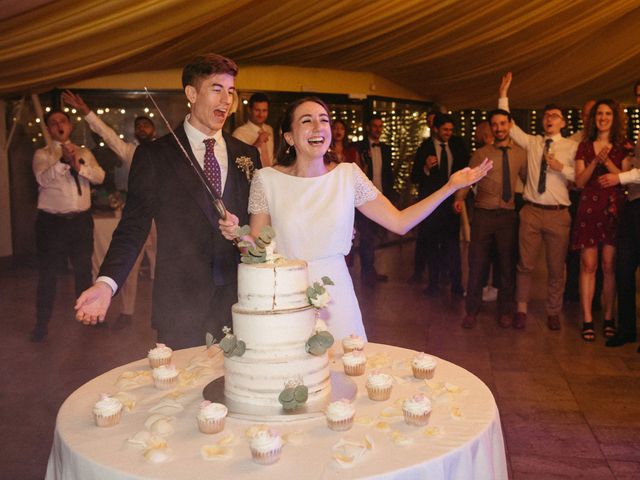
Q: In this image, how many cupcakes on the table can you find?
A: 11